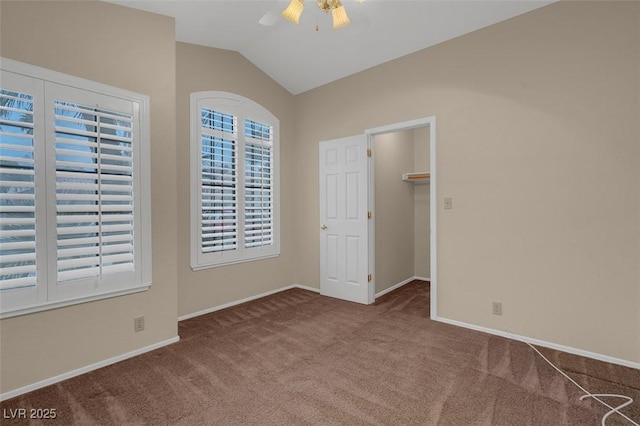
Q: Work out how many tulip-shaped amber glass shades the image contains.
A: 2